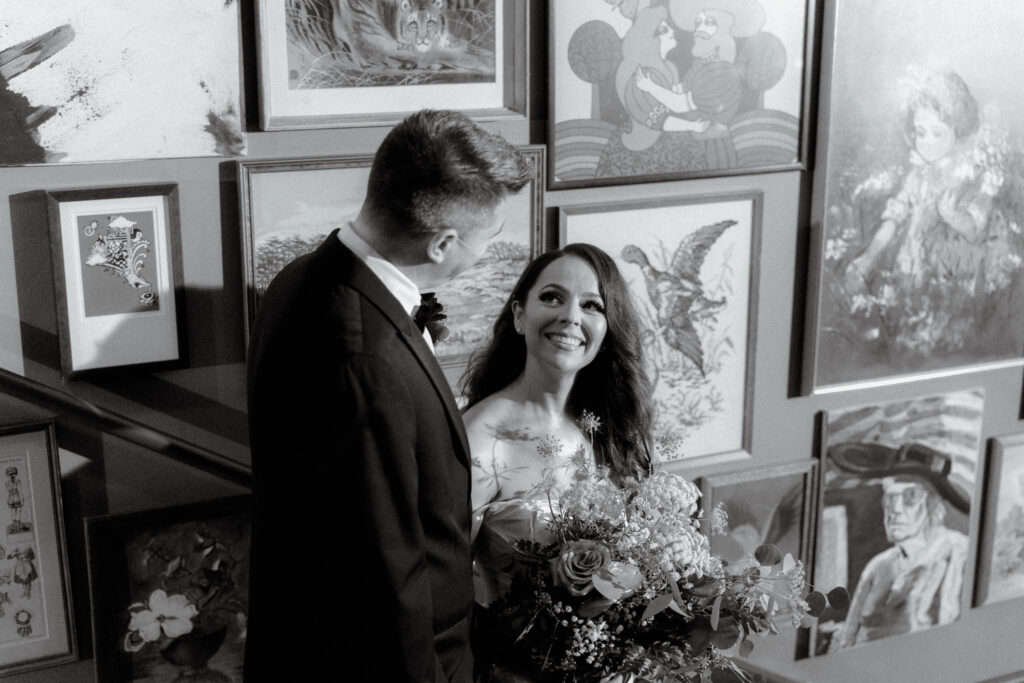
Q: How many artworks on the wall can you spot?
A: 12